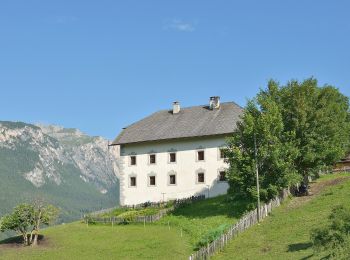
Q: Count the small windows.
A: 10